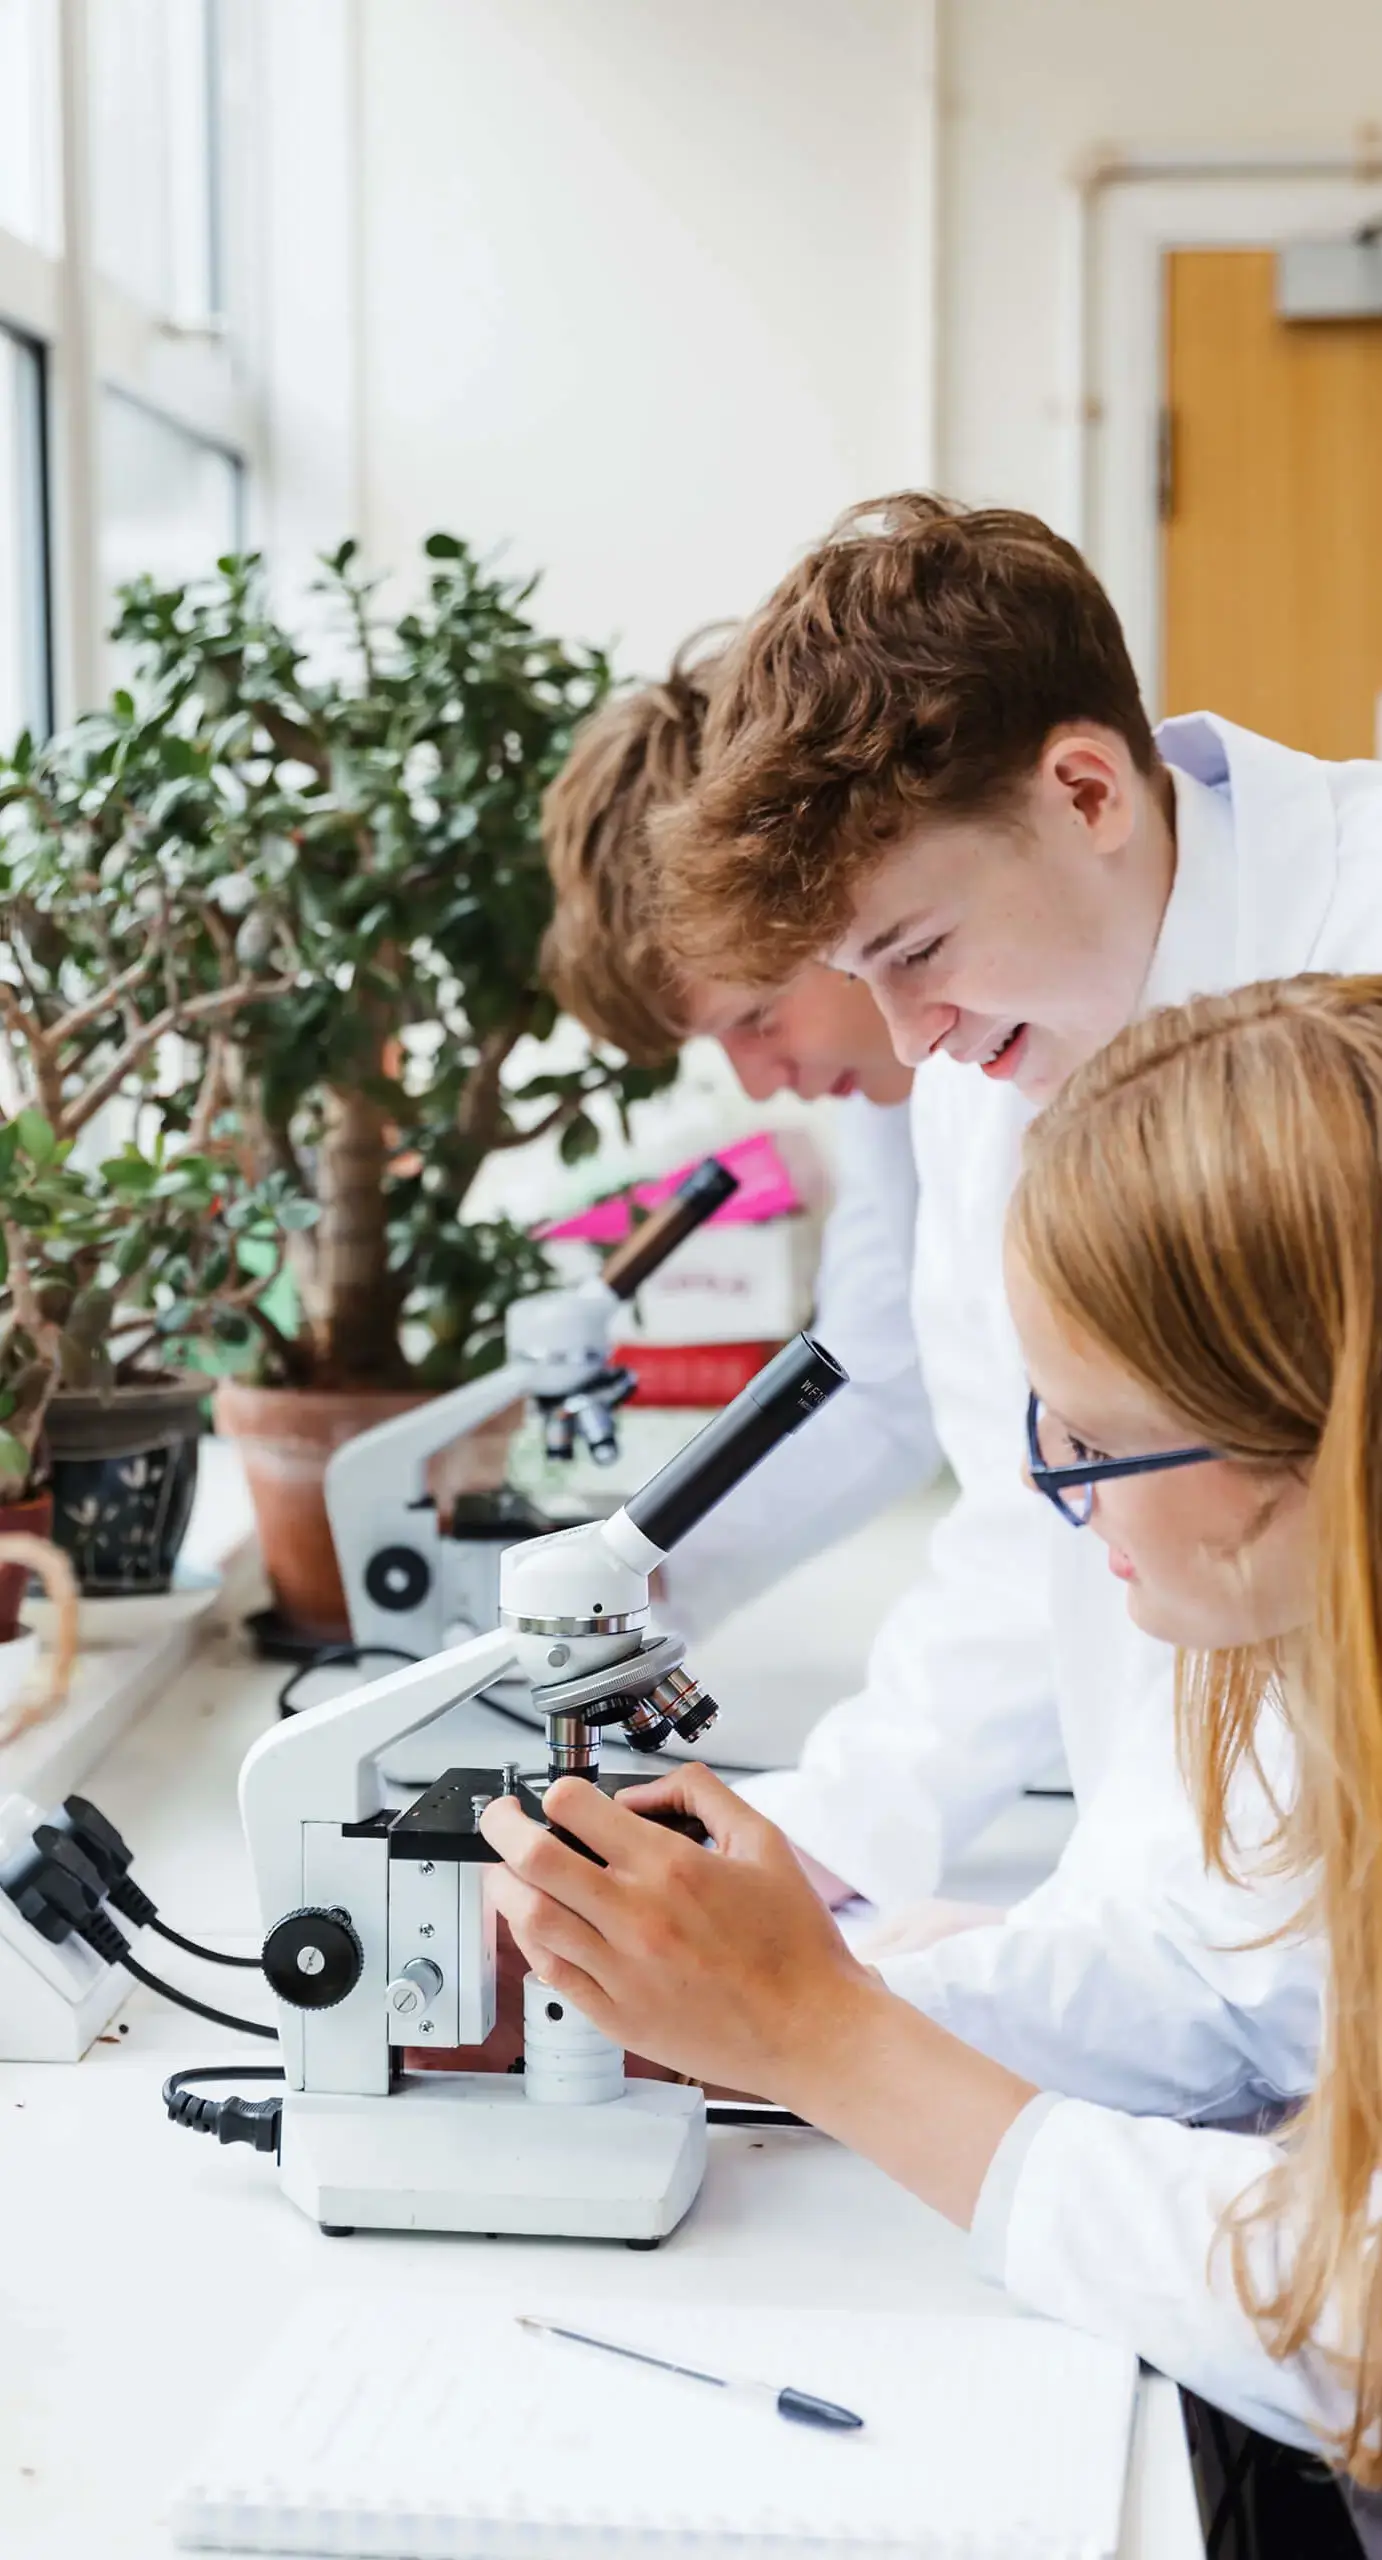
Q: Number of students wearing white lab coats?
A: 3